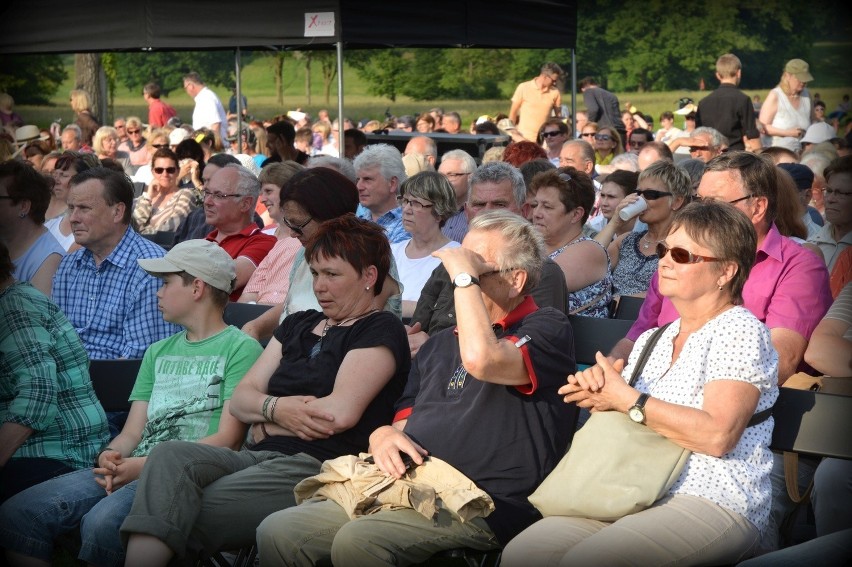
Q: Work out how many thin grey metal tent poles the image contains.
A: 3